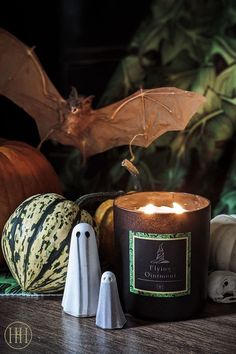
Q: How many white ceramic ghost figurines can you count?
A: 2